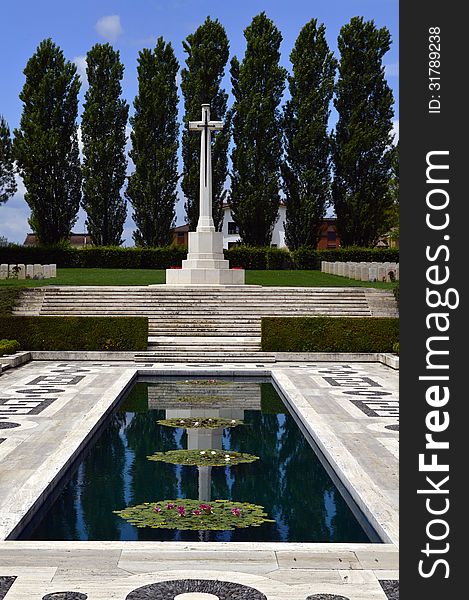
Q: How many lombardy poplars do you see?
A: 7